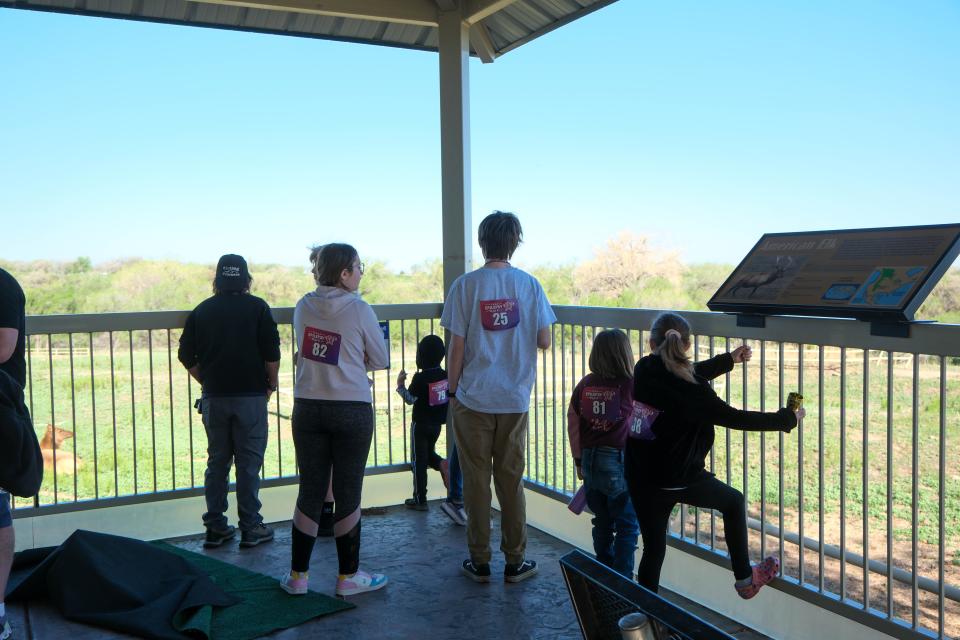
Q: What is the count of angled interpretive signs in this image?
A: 1